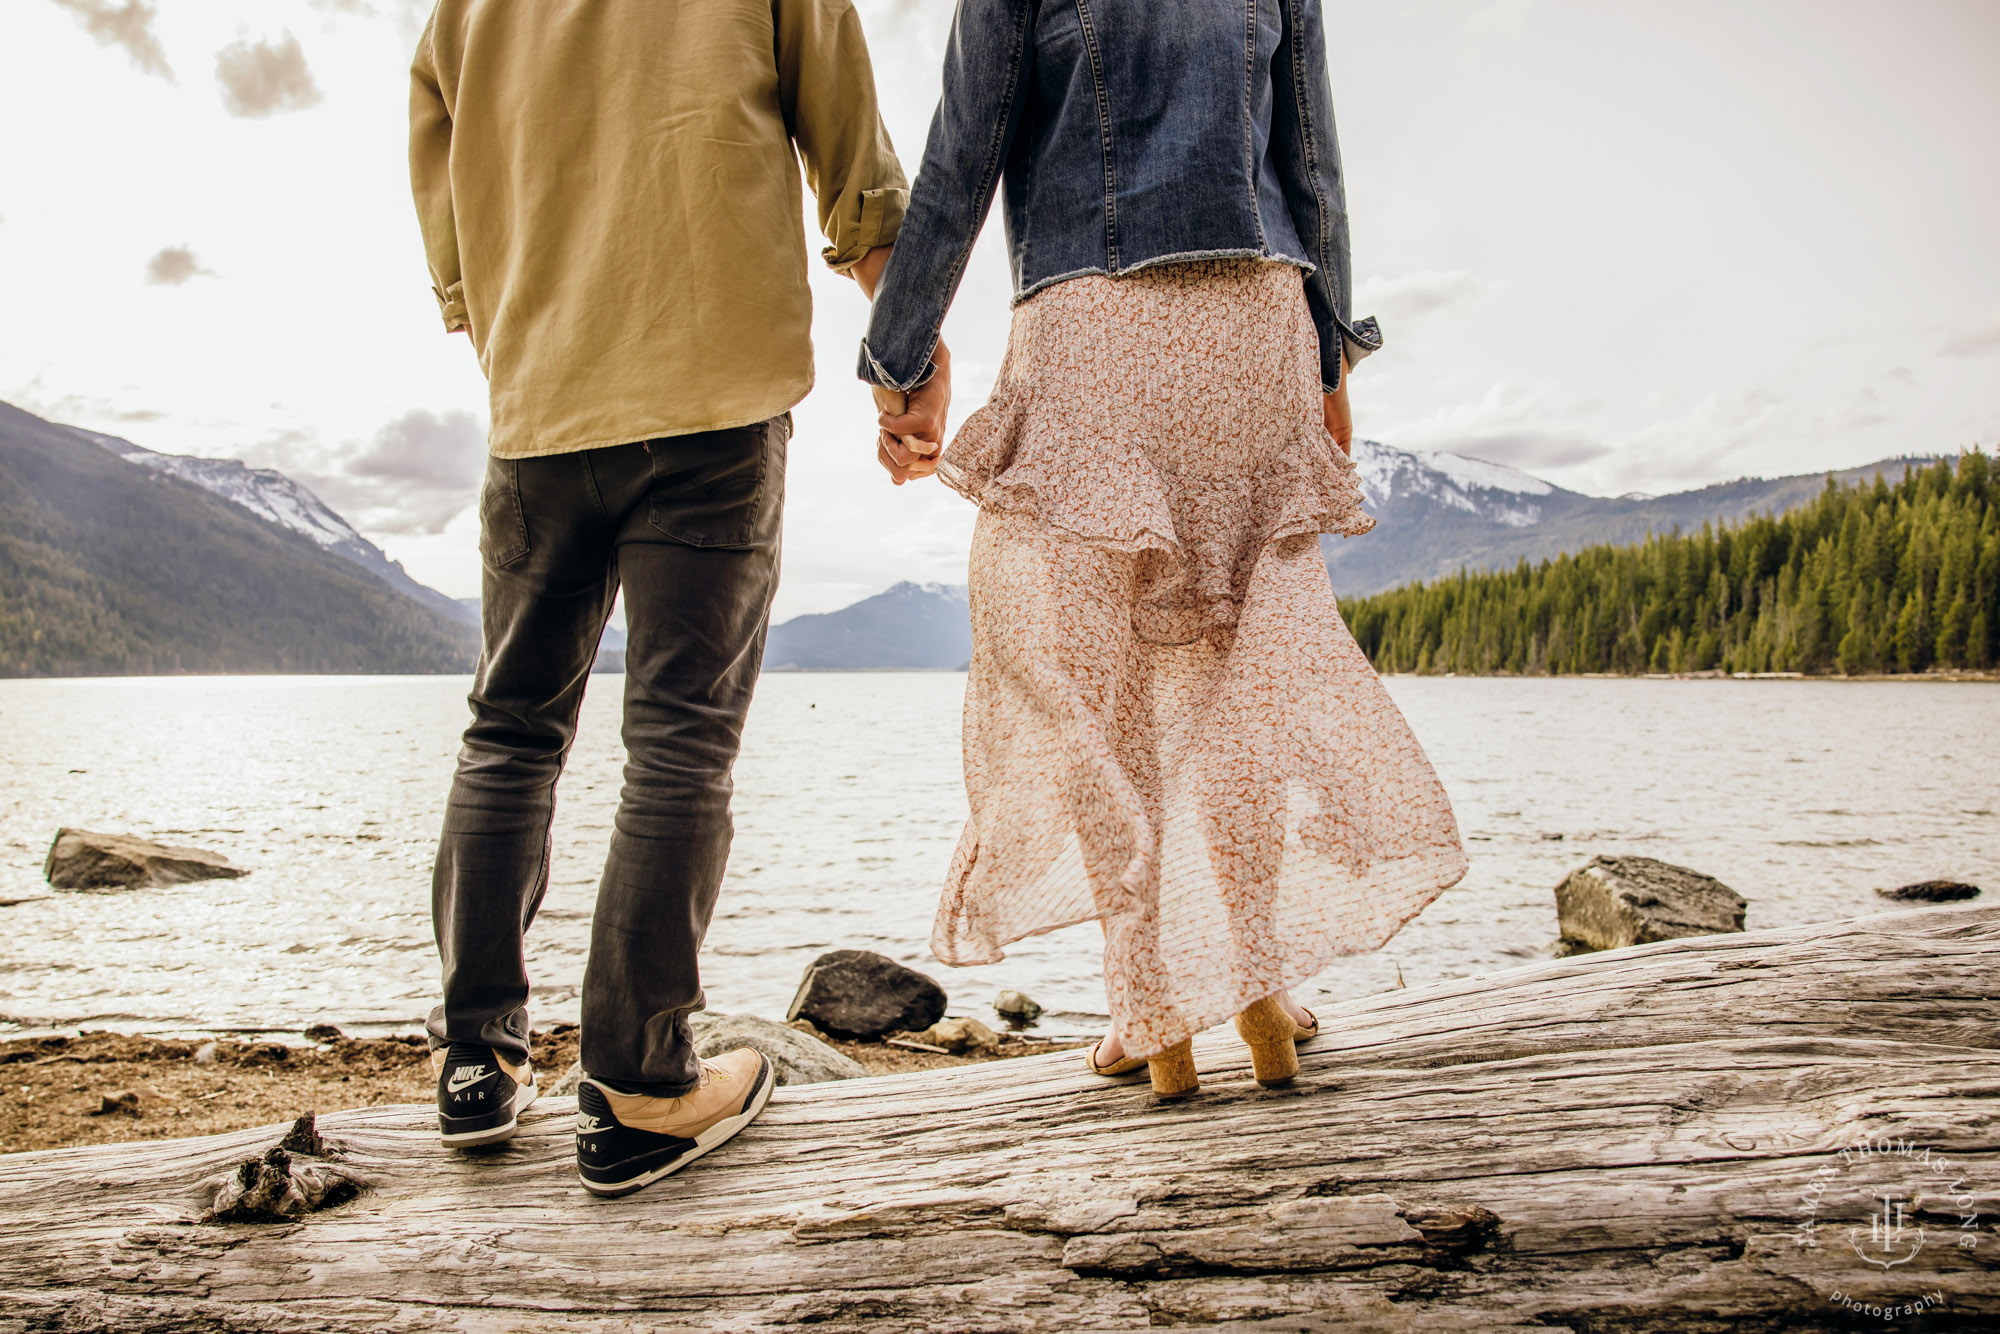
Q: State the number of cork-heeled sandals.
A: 2